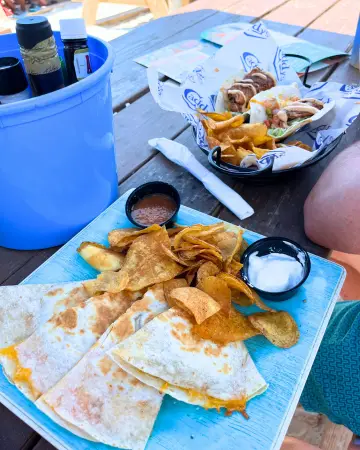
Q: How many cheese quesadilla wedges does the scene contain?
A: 4